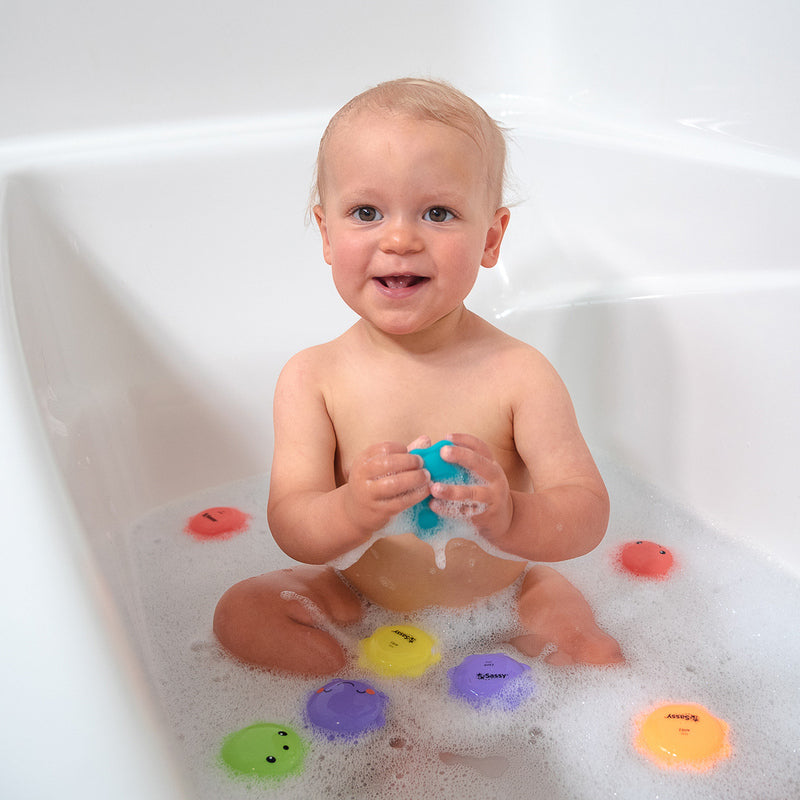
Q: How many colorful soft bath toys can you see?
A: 8